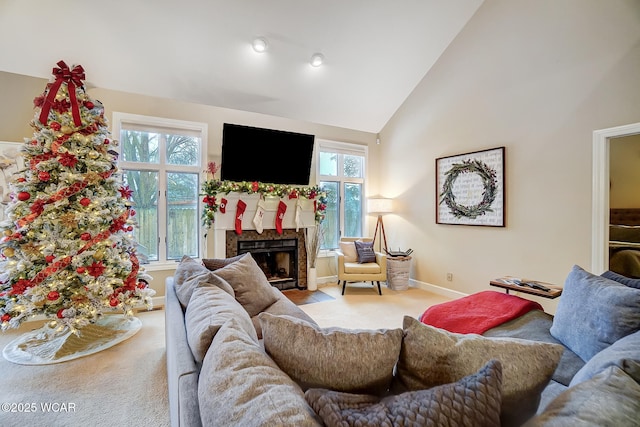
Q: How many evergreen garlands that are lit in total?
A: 1